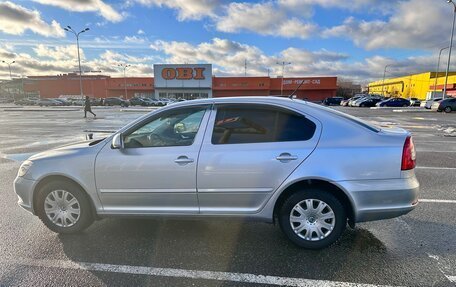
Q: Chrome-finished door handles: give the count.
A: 2